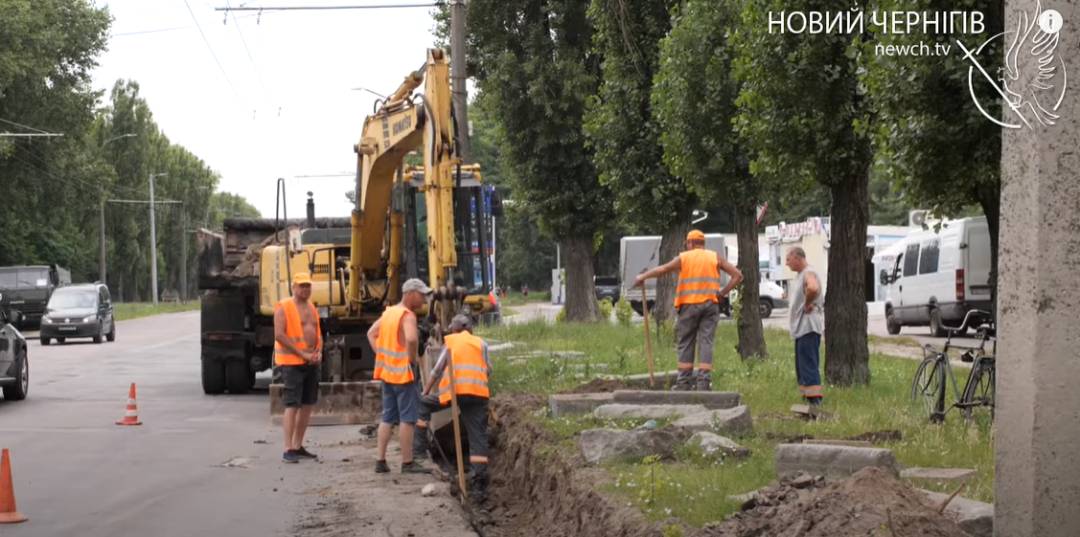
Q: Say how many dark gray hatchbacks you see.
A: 1